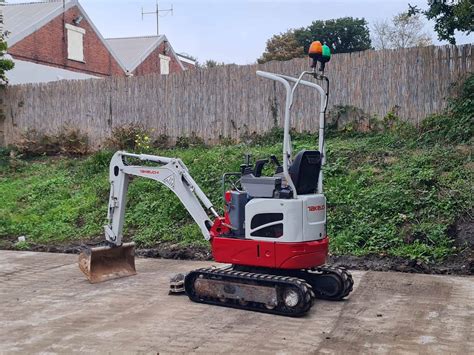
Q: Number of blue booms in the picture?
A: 0